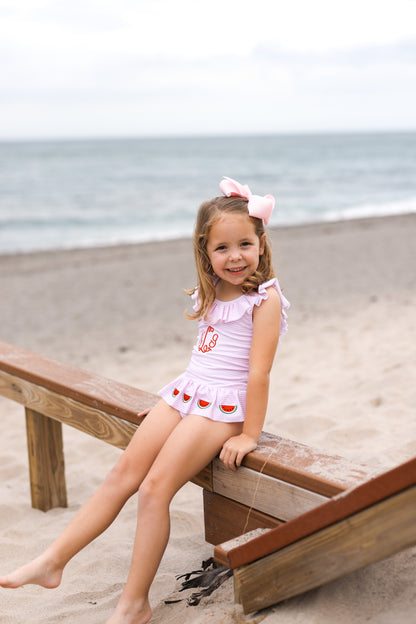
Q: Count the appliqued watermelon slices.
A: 4